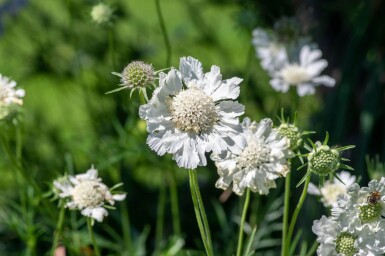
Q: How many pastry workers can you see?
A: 0